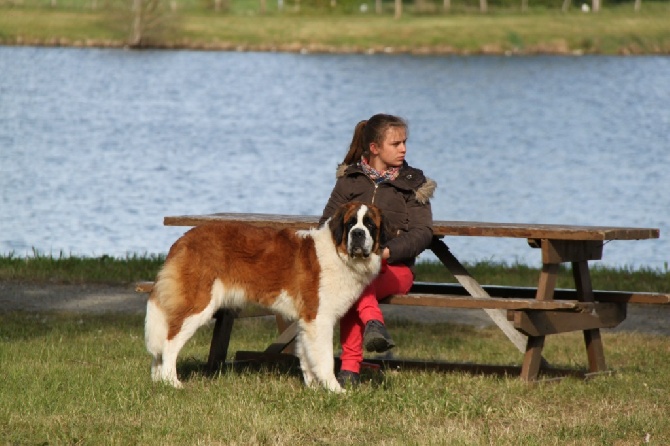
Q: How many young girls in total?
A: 1